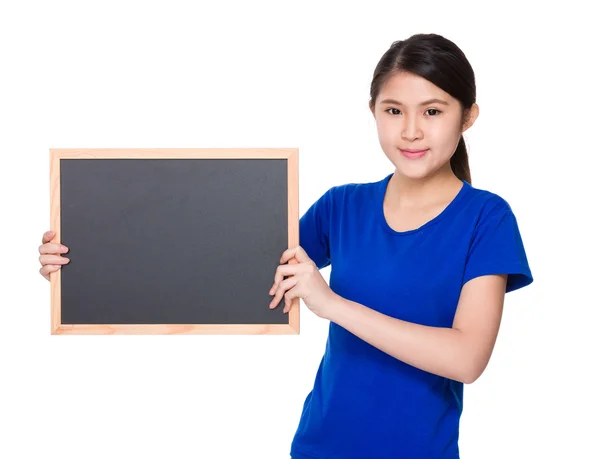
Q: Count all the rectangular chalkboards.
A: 1